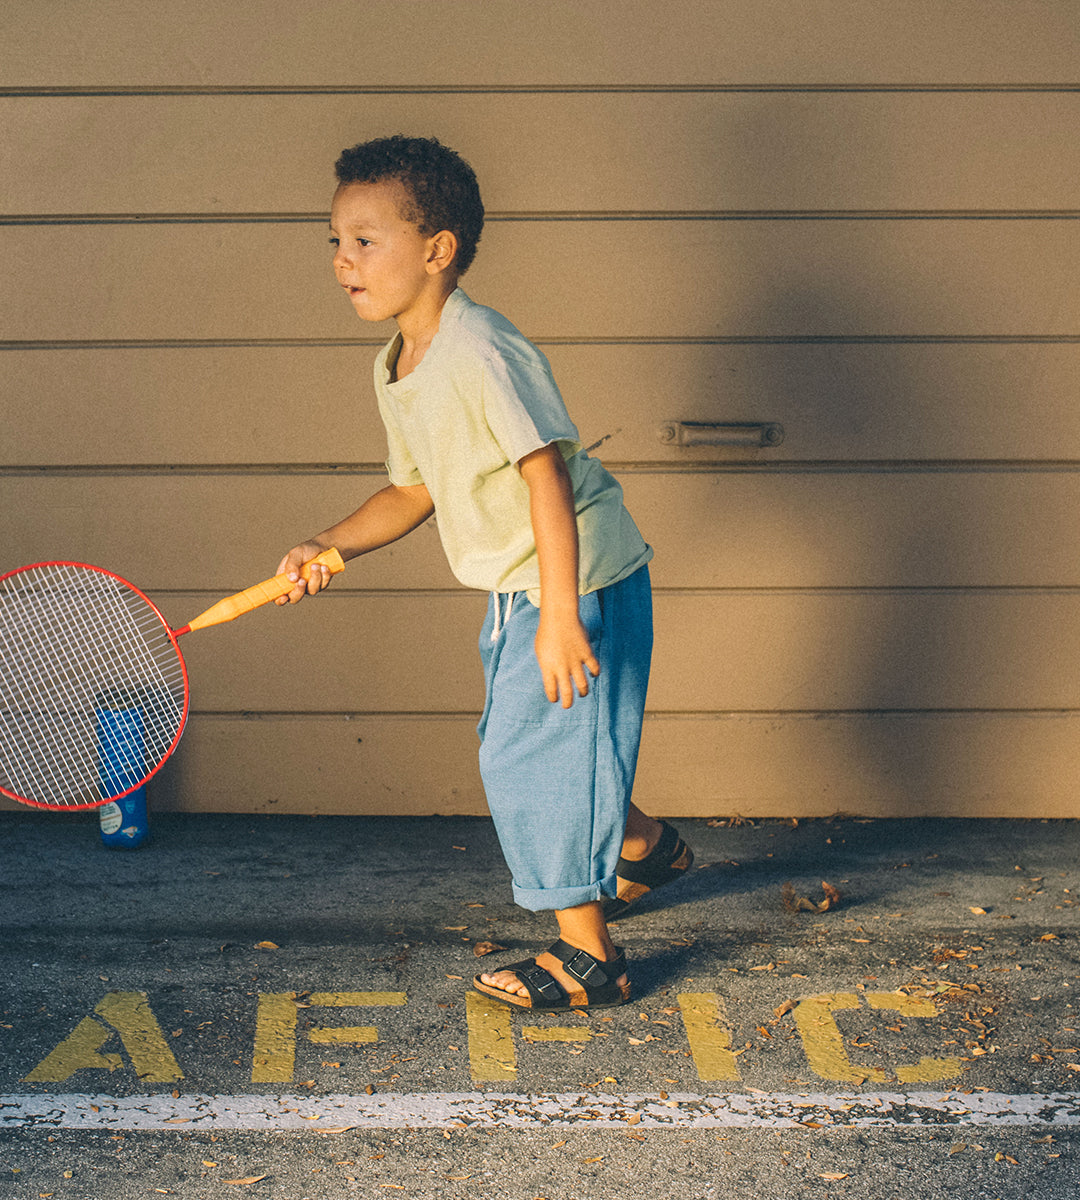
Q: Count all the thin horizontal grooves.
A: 6